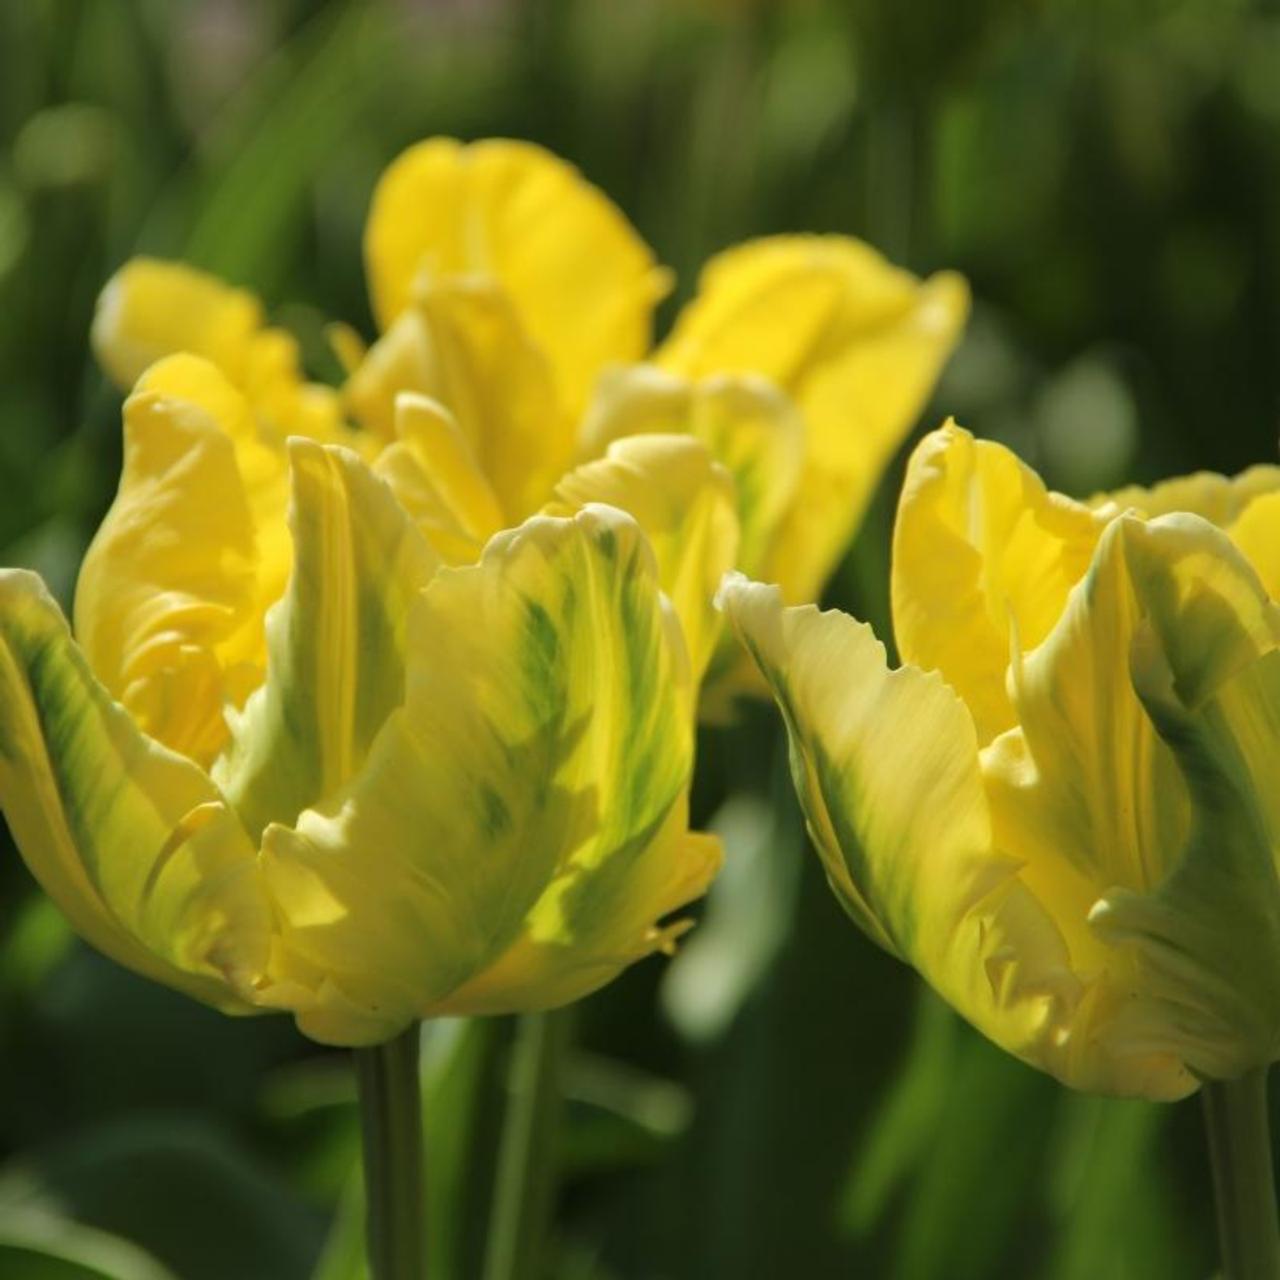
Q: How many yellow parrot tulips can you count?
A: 3